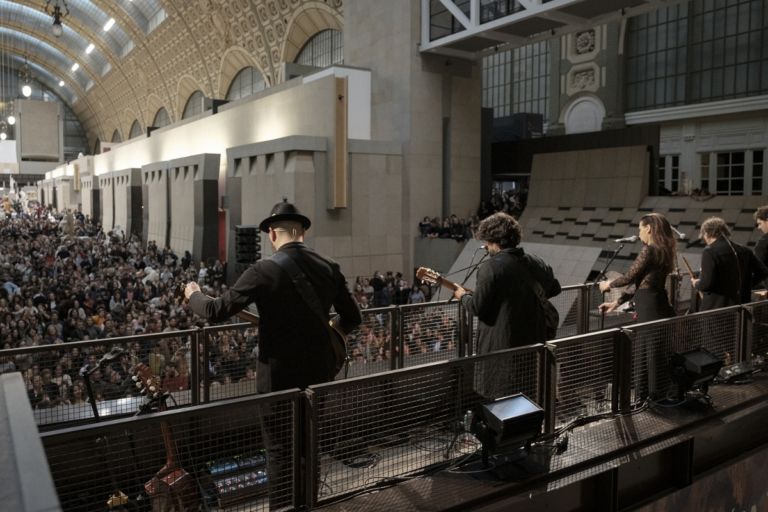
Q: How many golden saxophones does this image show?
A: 0